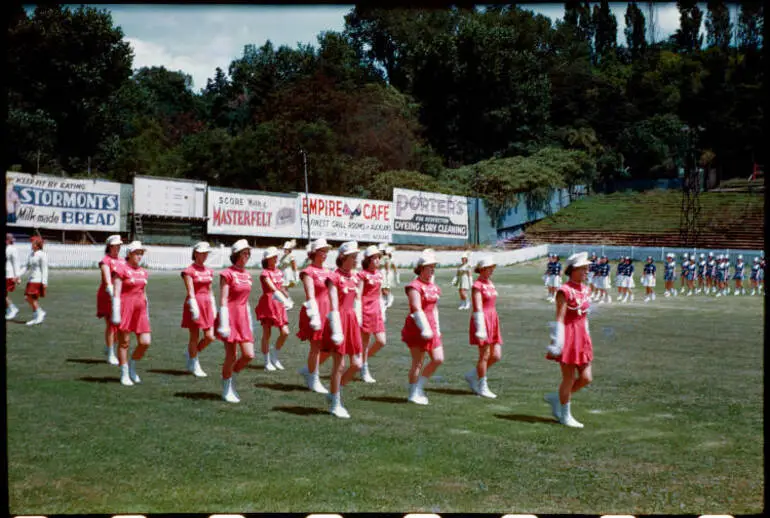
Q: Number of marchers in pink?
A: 11